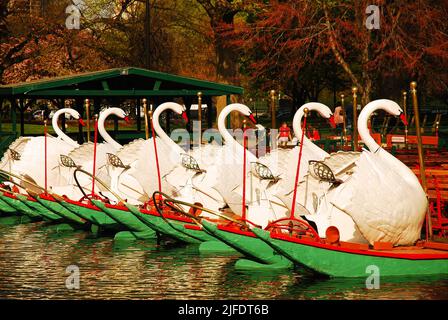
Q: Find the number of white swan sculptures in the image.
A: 6